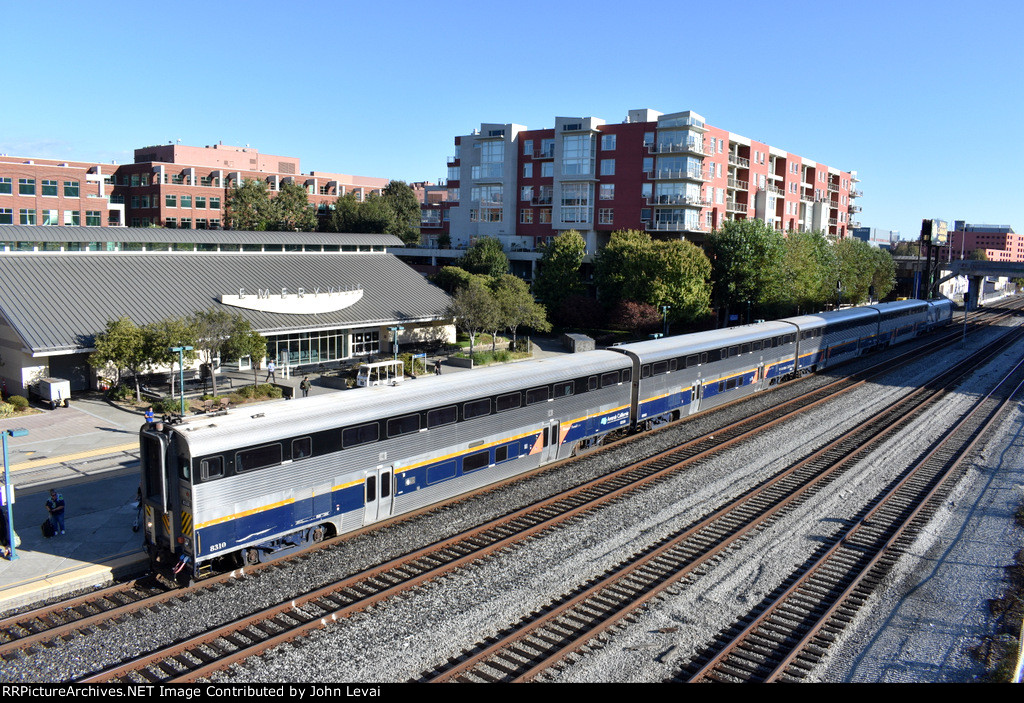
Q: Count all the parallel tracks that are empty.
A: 3